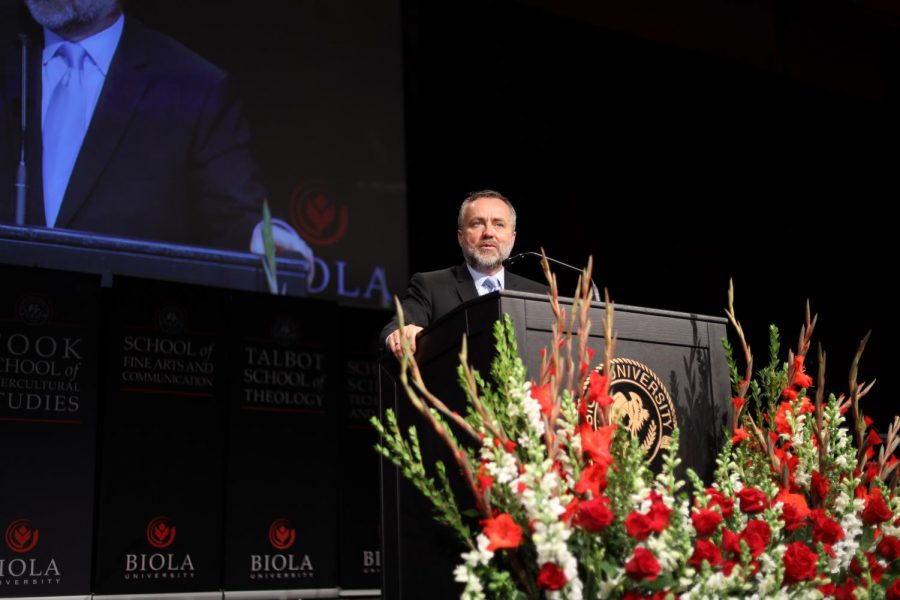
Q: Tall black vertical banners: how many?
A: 4